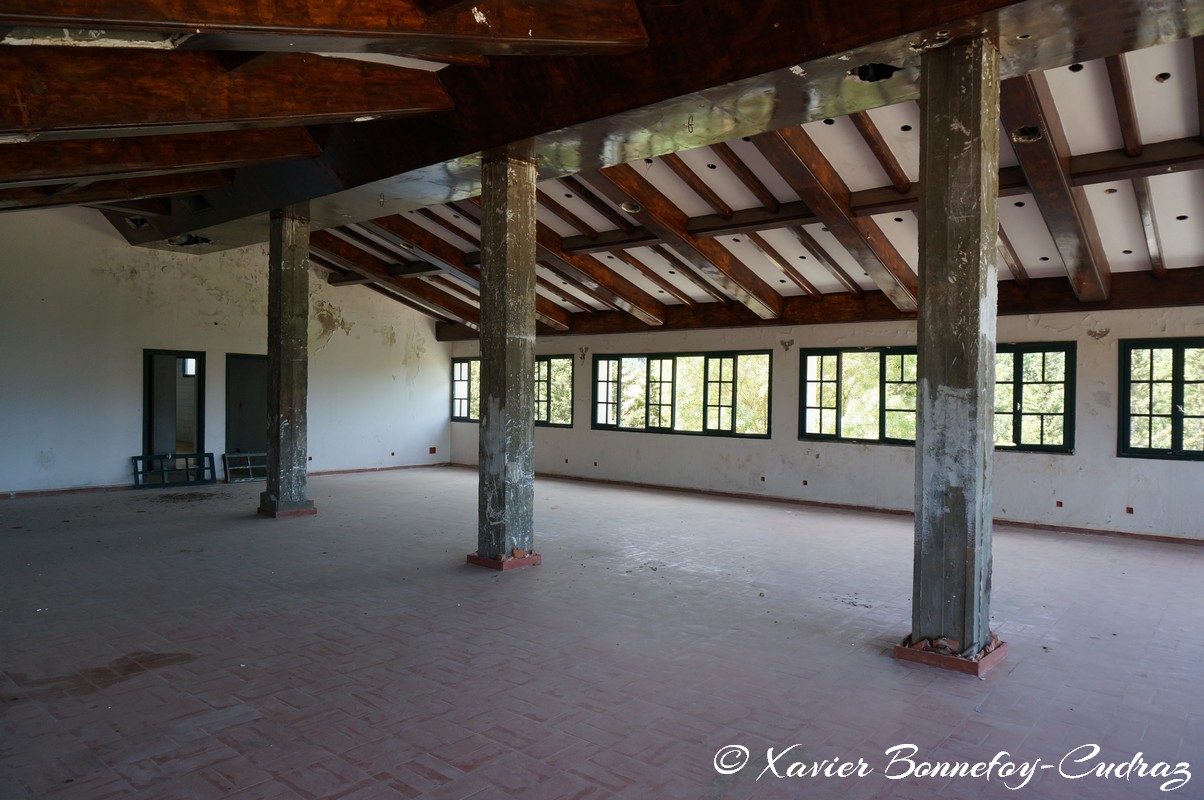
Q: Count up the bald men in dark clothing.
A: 0